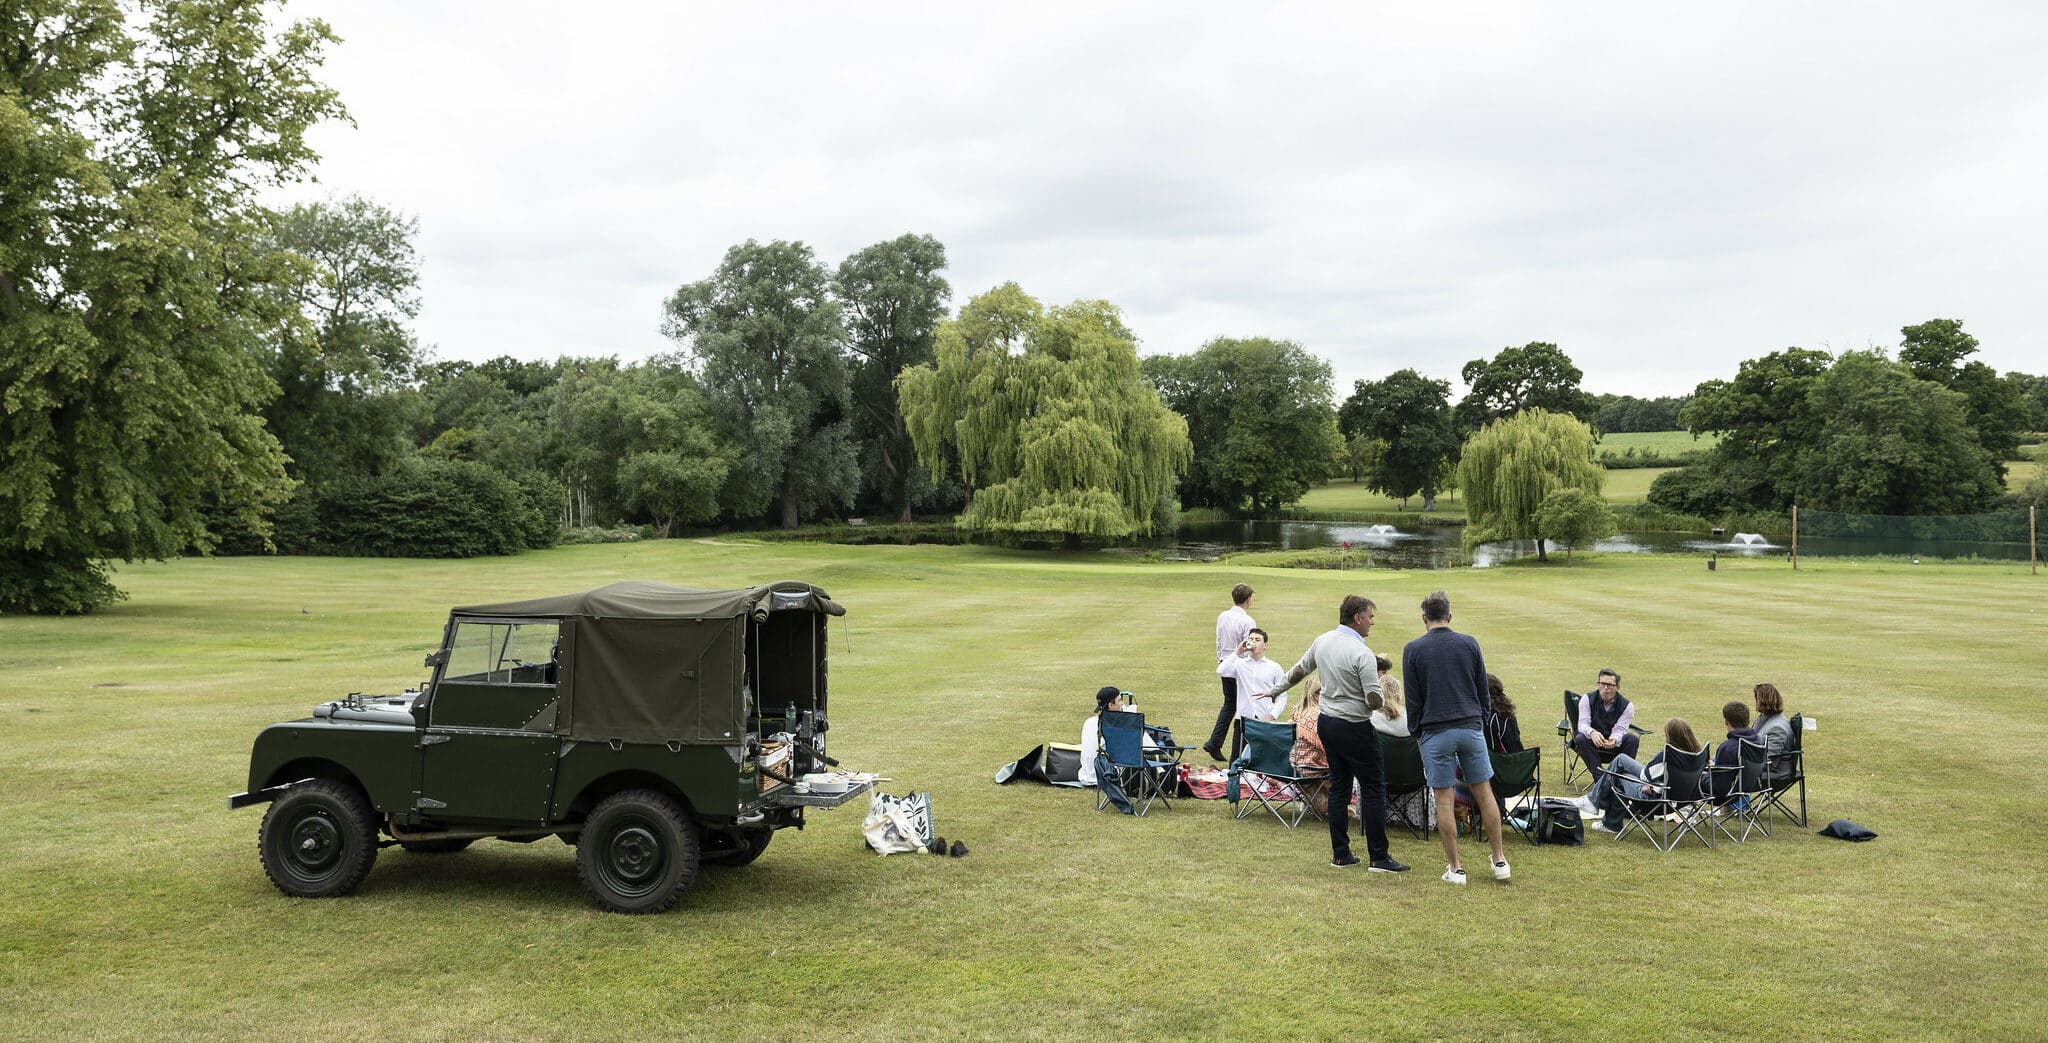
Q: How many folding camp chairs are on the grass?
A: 8